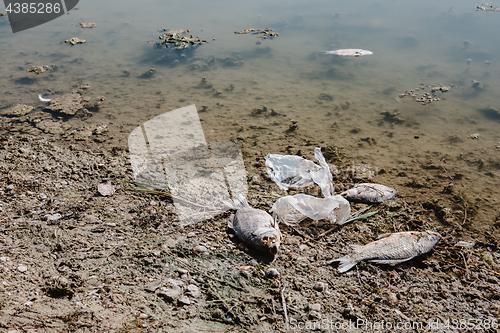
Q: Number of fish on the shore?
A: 3